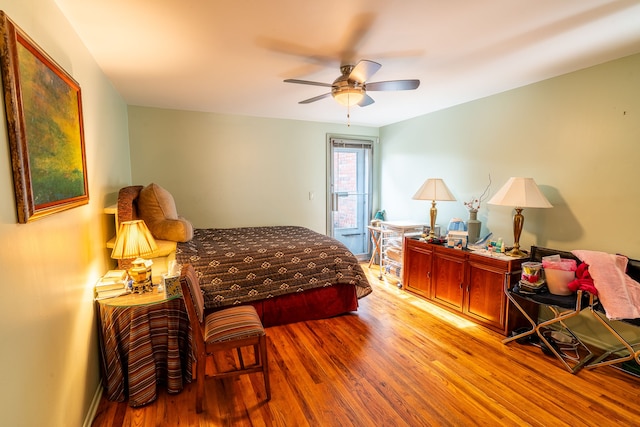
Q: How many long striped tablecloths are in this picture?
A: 1